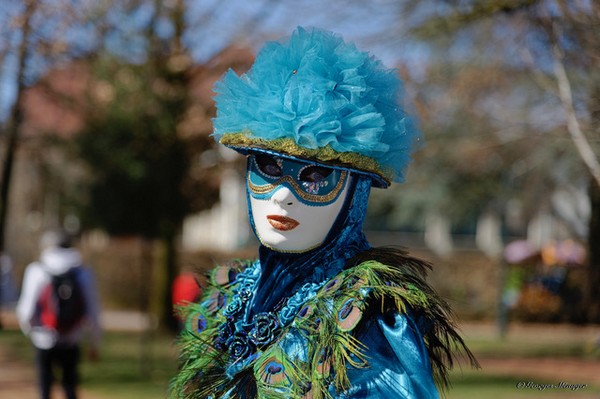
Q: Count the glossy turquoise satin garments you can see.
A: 1